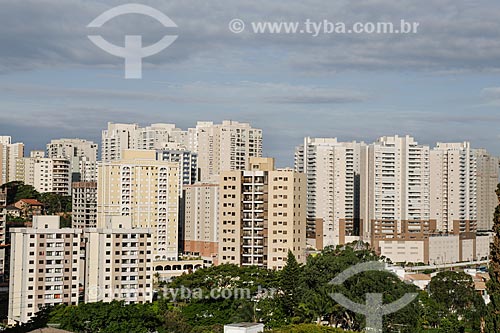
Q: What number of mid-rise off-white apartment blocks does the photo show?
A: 2